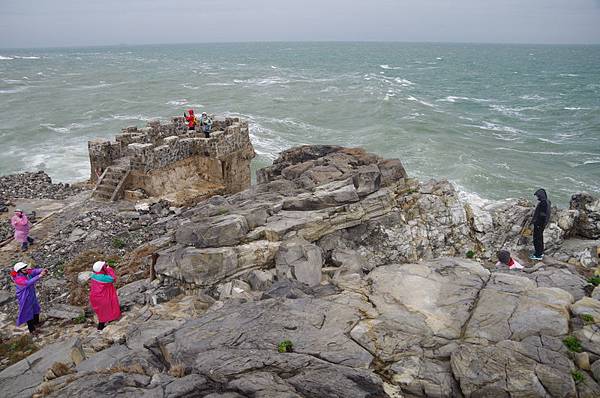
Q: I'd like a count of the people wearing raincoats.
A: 3